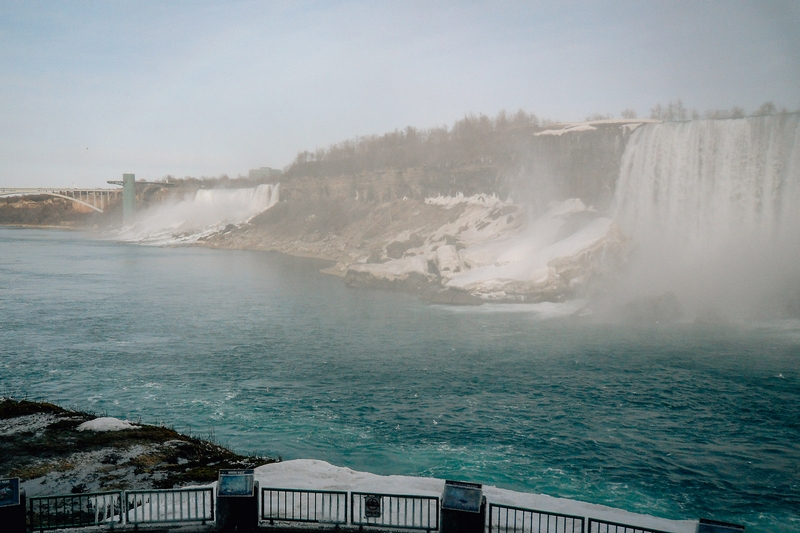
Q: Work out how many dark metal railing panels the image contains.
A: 6